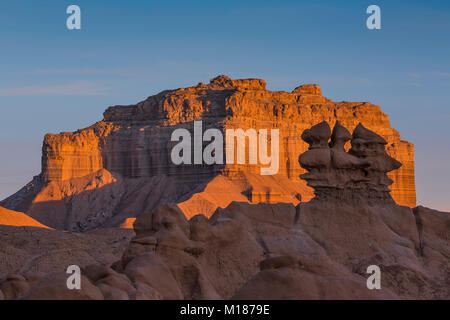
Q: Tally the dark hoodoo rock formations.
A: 3